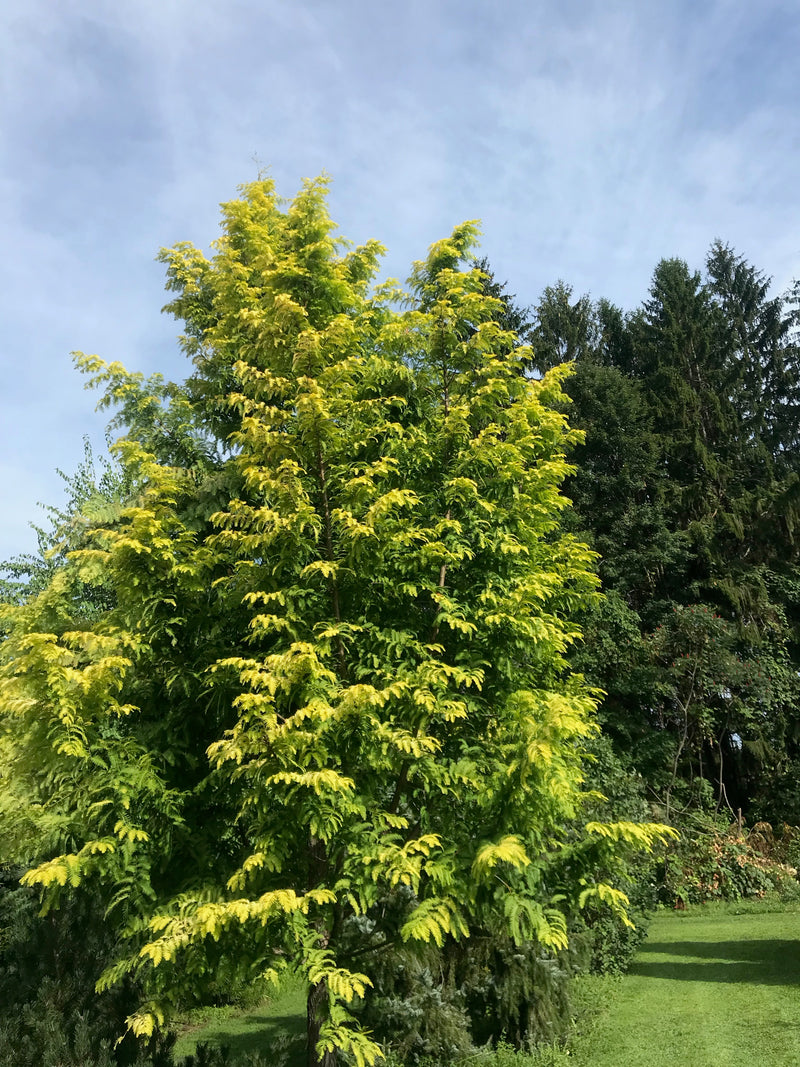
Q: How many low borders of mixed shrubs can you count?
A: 1